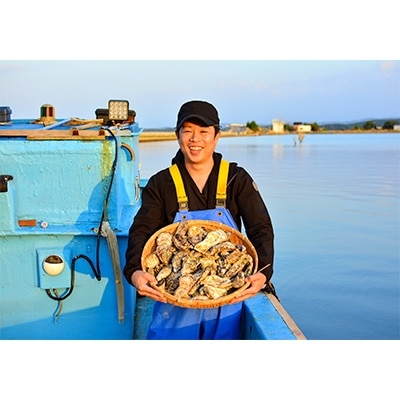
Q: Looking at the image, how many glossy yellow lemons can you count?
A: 0